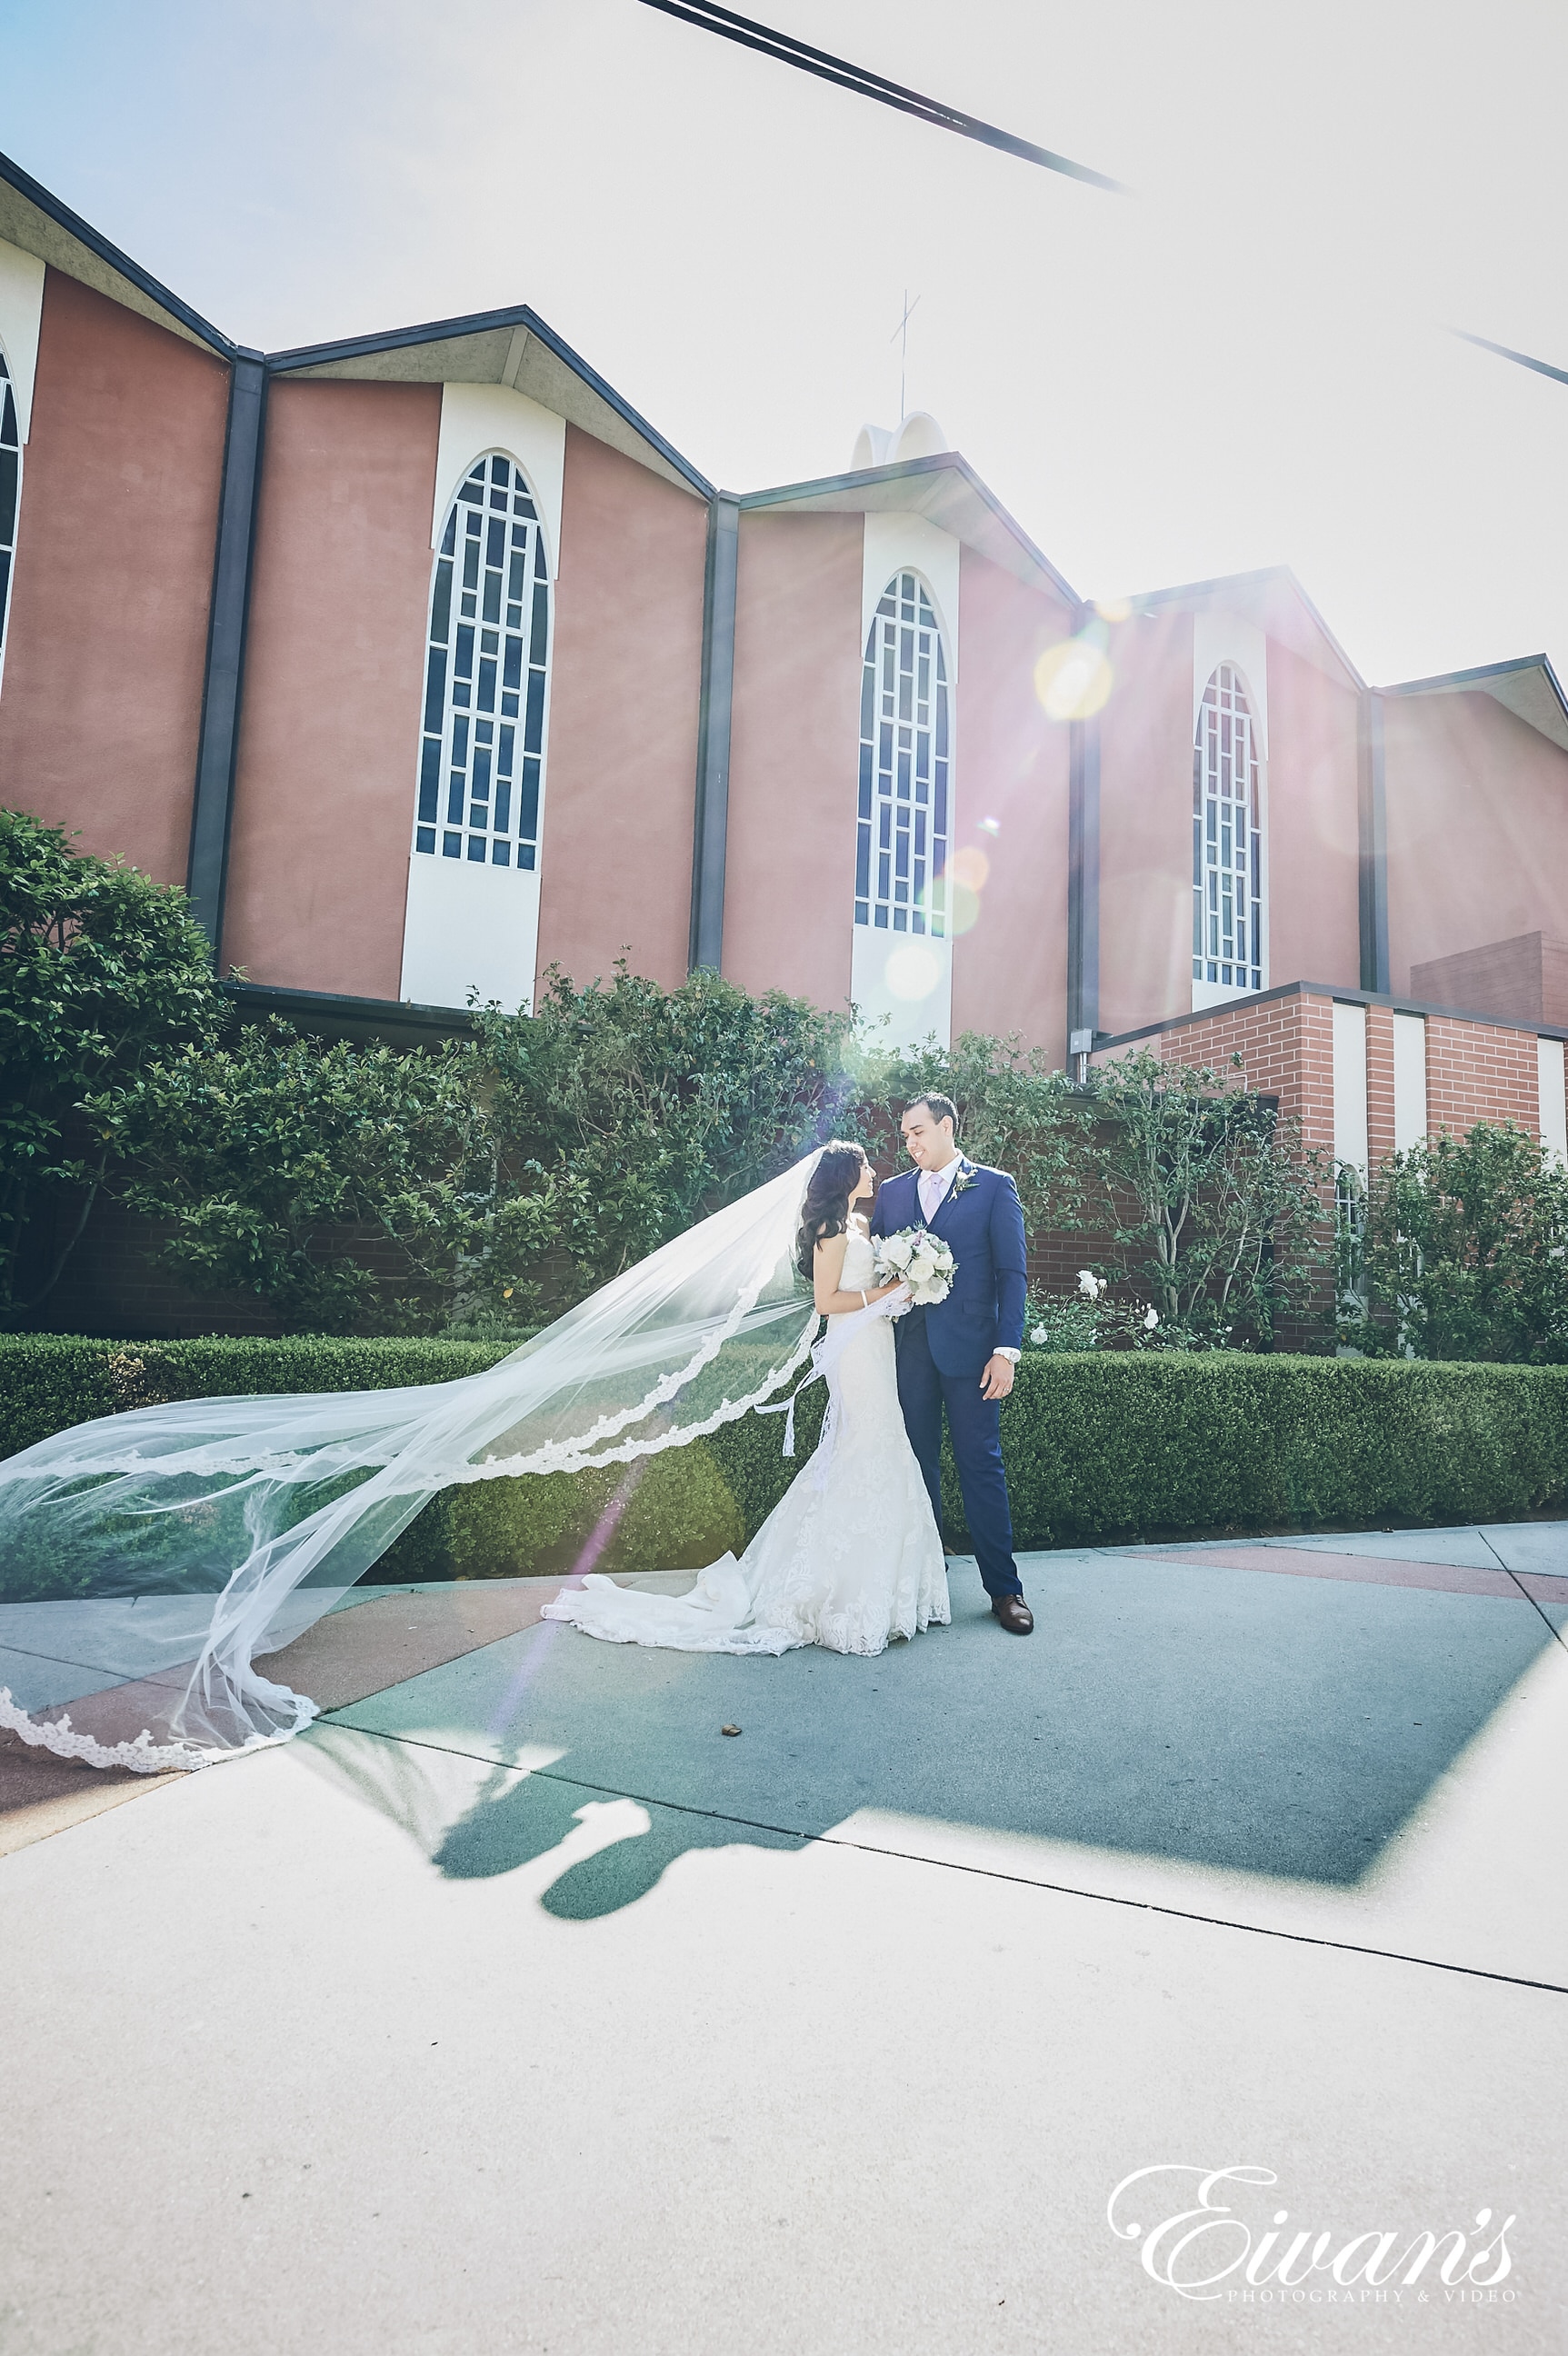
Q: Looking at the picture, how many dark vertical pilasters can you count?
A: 4